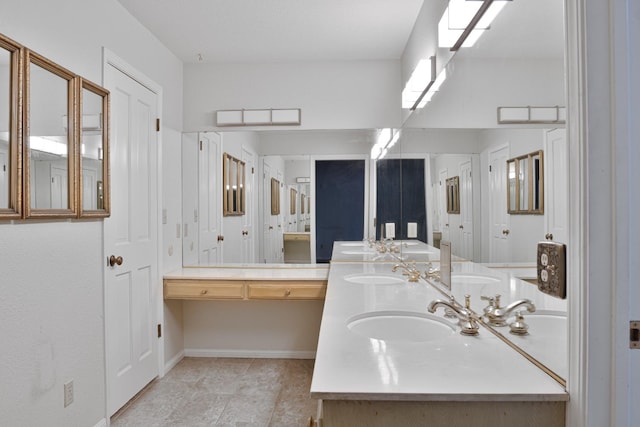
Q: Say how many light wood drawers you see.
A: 2